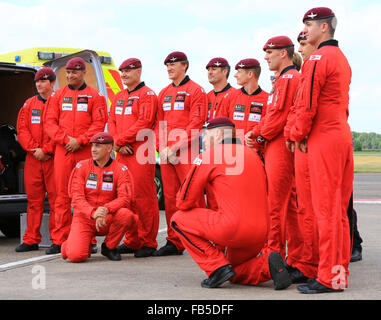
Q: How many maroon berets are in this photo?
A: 11